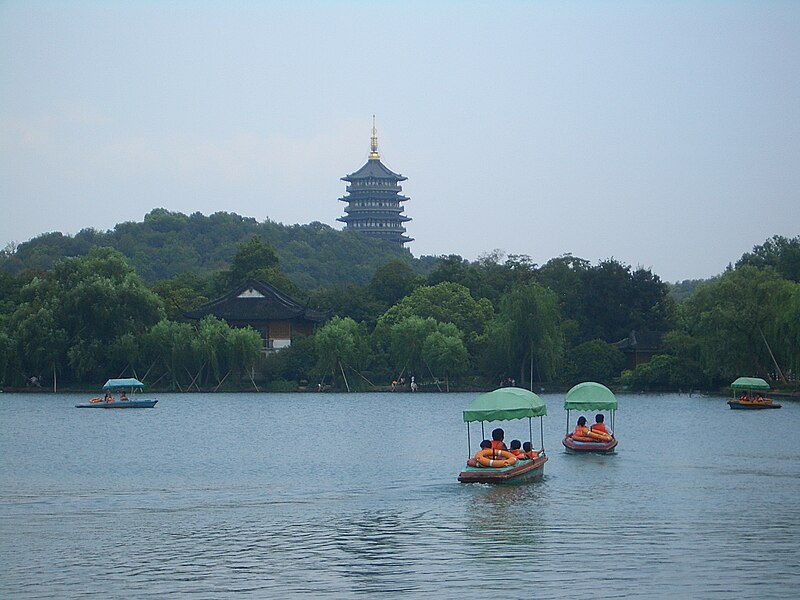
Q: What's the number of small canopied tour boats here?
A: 4